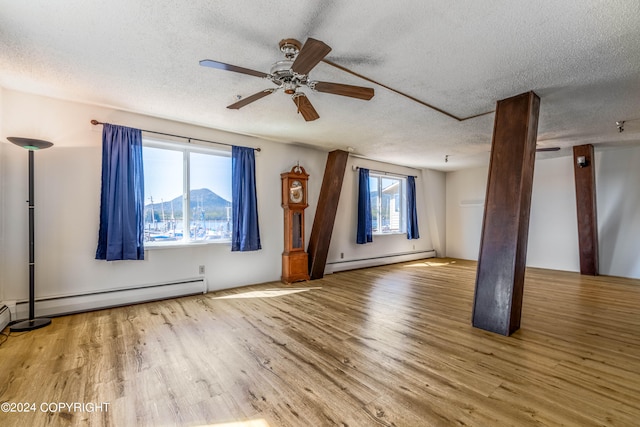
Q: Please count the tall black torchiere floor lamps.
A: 1